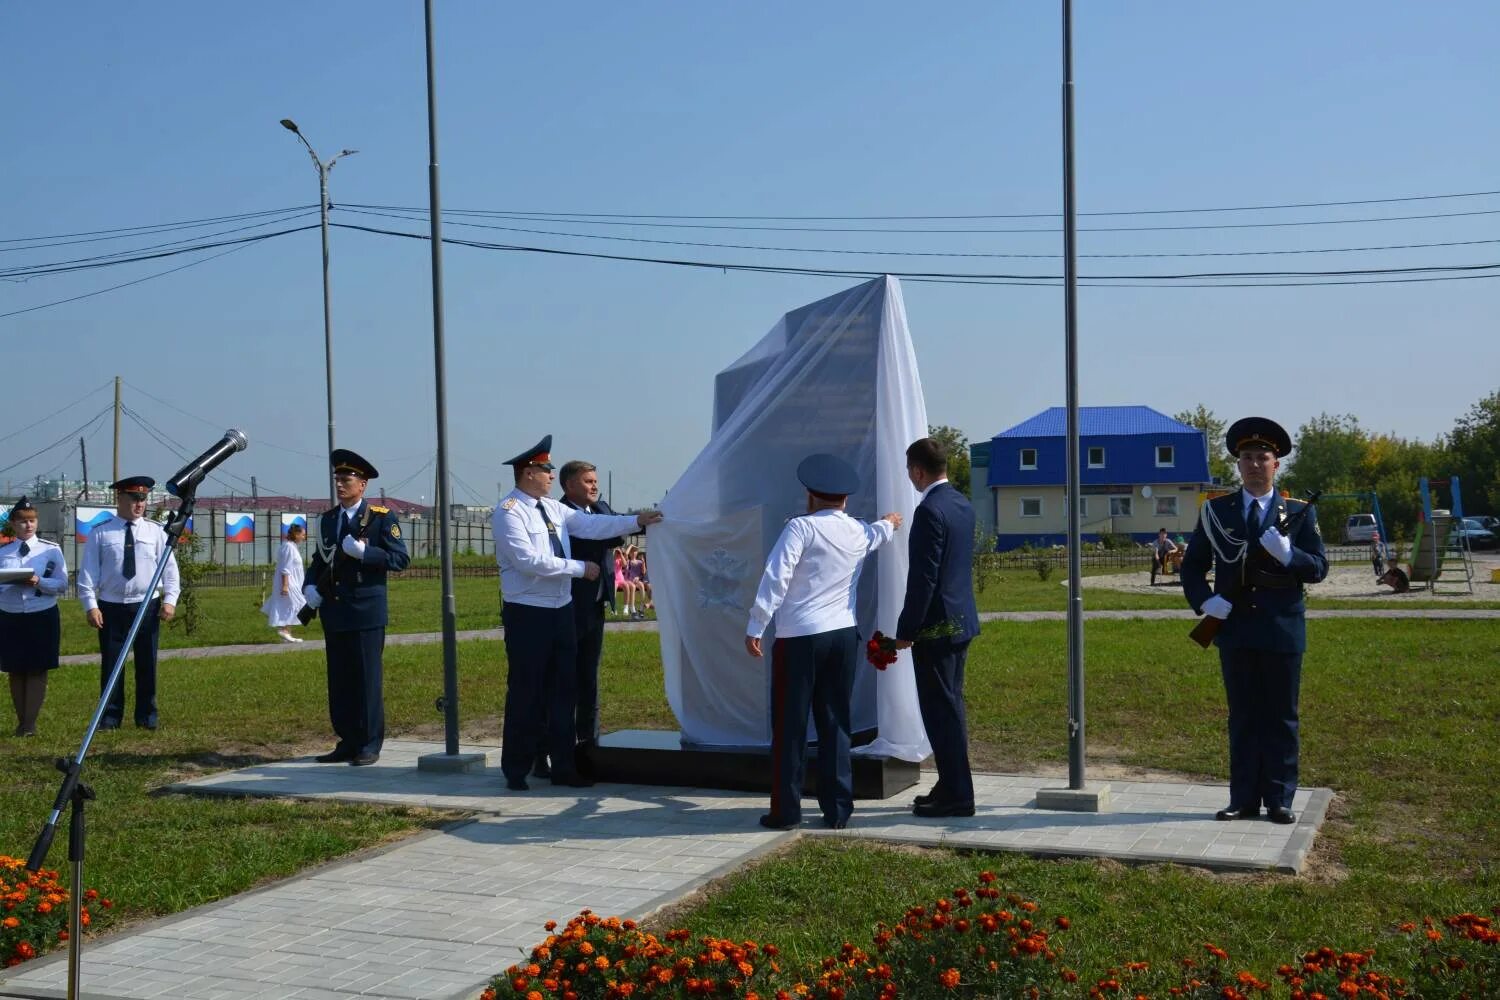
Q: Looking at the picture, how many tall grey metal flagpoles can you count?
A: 2